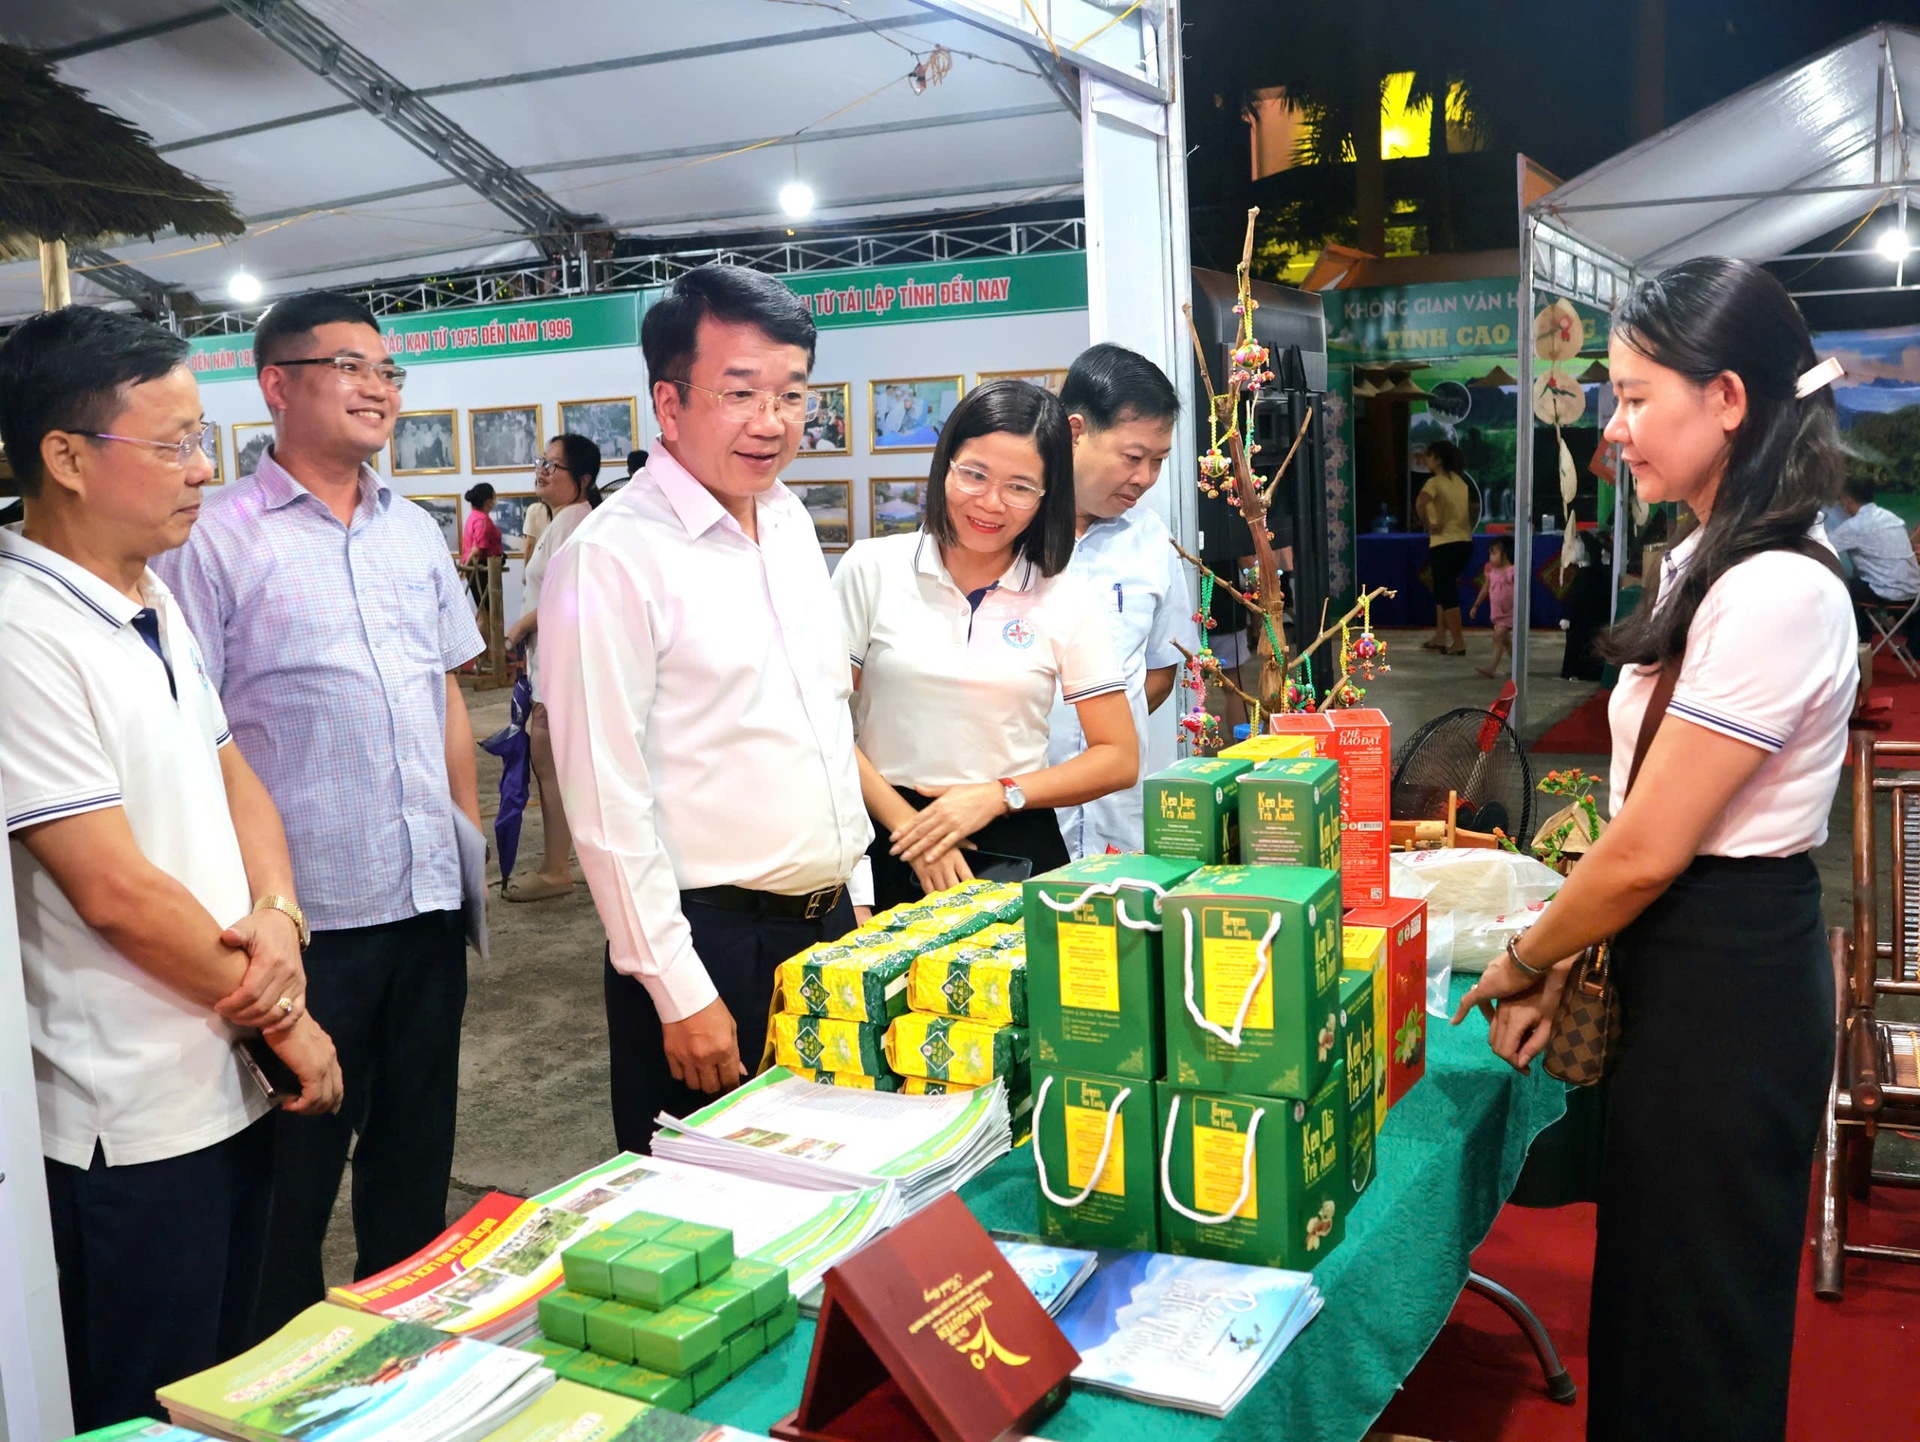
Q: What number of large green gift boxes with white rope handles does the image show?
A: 4